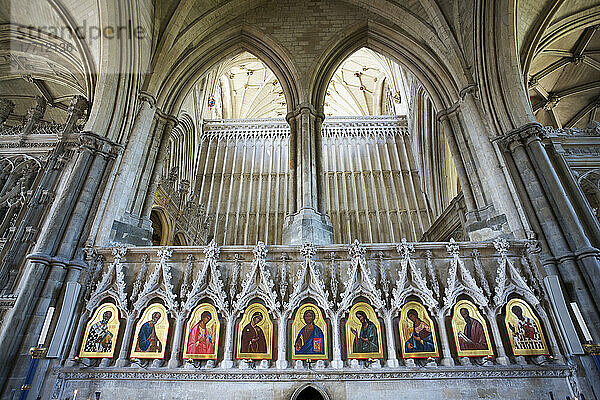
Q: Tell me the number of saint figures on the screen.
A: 9